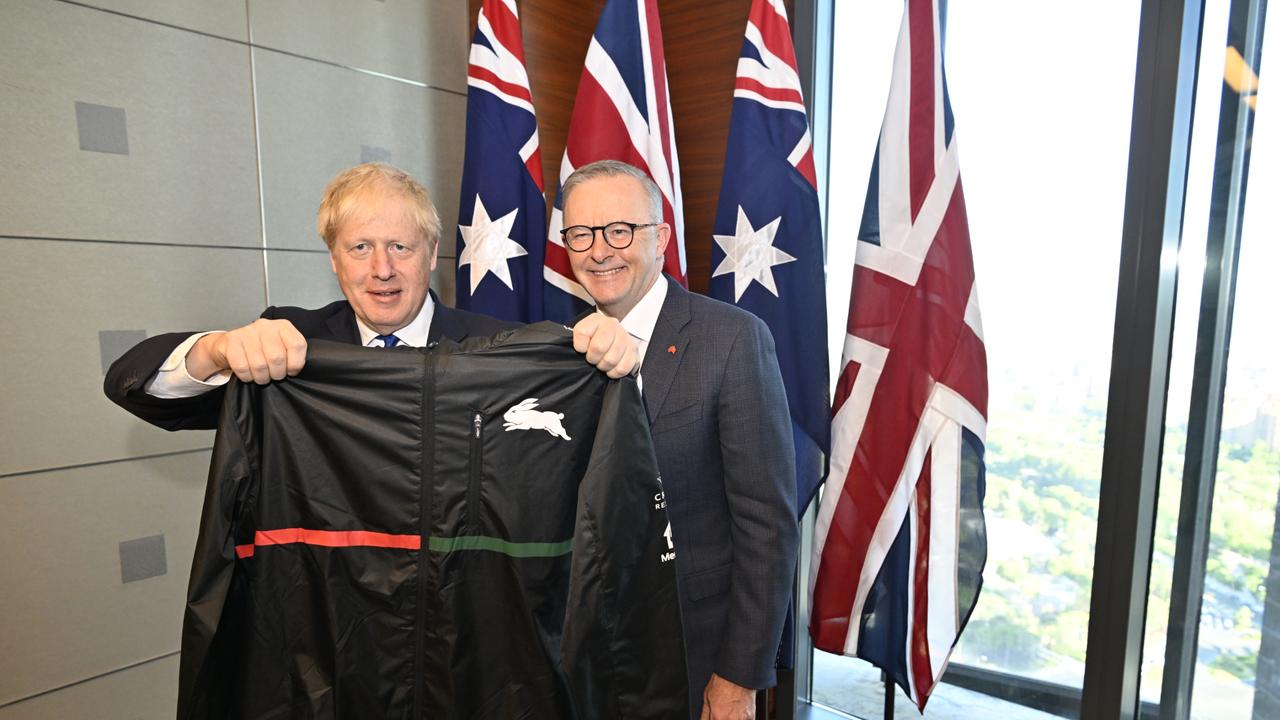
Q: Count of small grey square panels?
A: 4